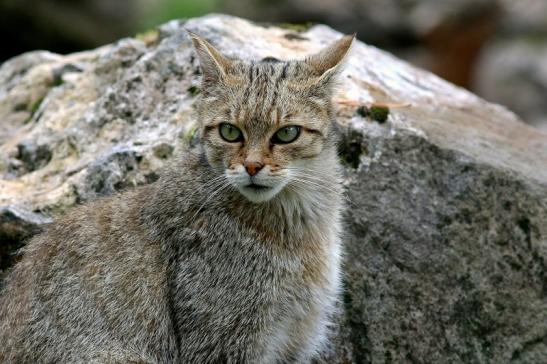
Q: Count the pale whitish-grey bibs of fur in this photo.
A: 1